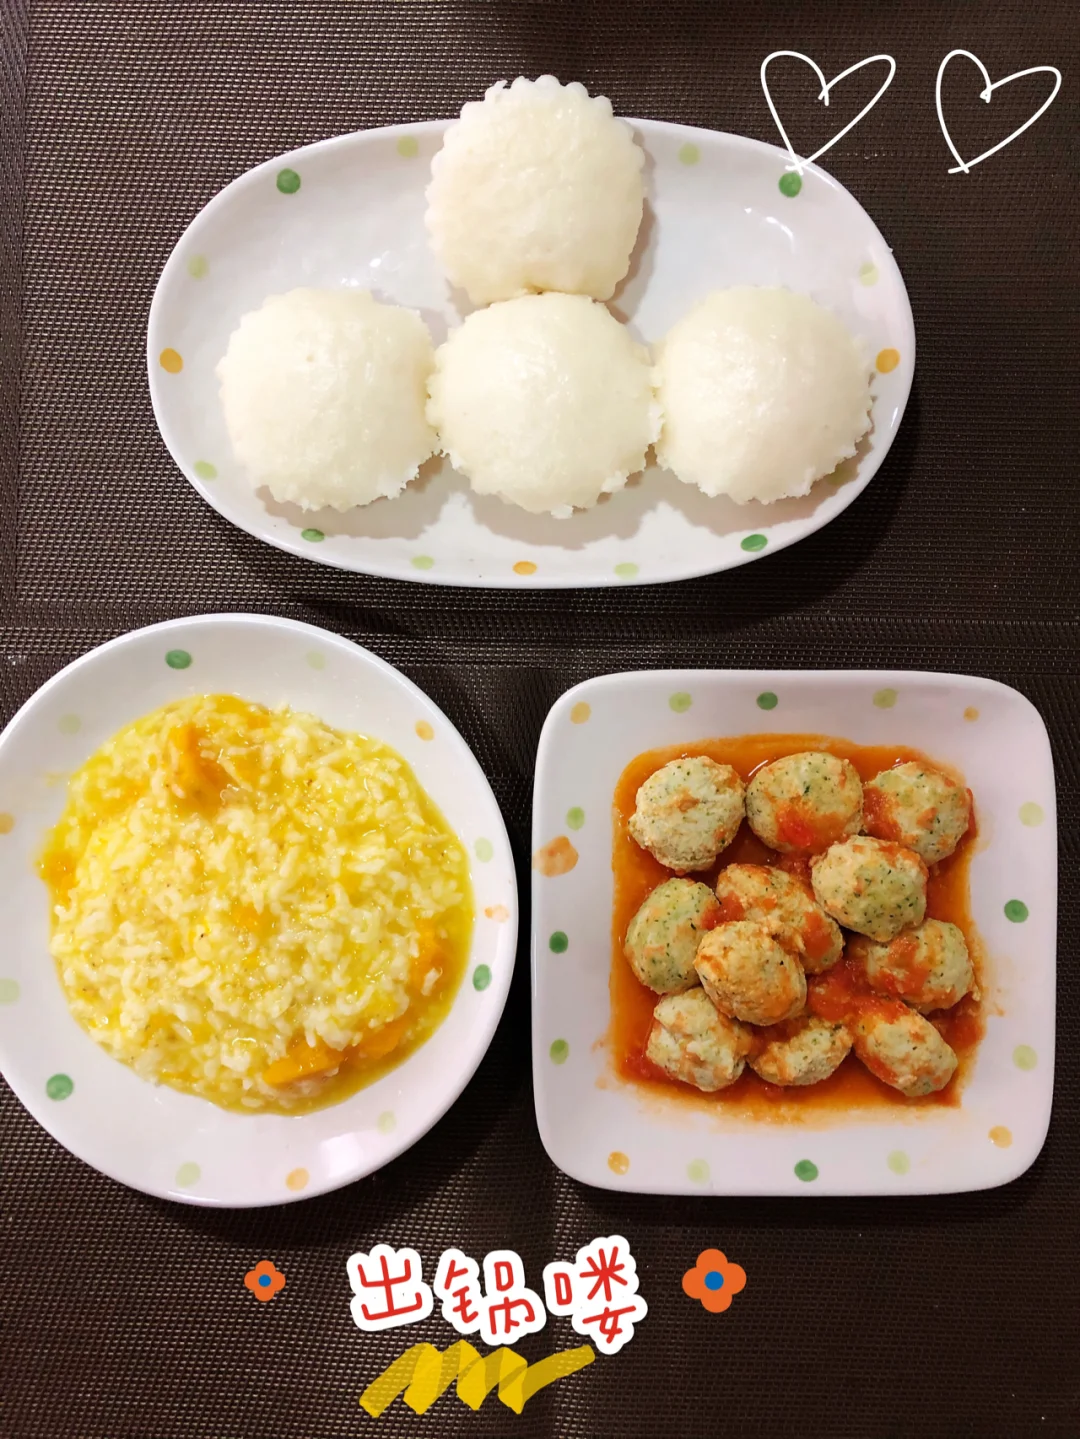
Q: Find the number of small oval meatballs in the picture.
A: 11